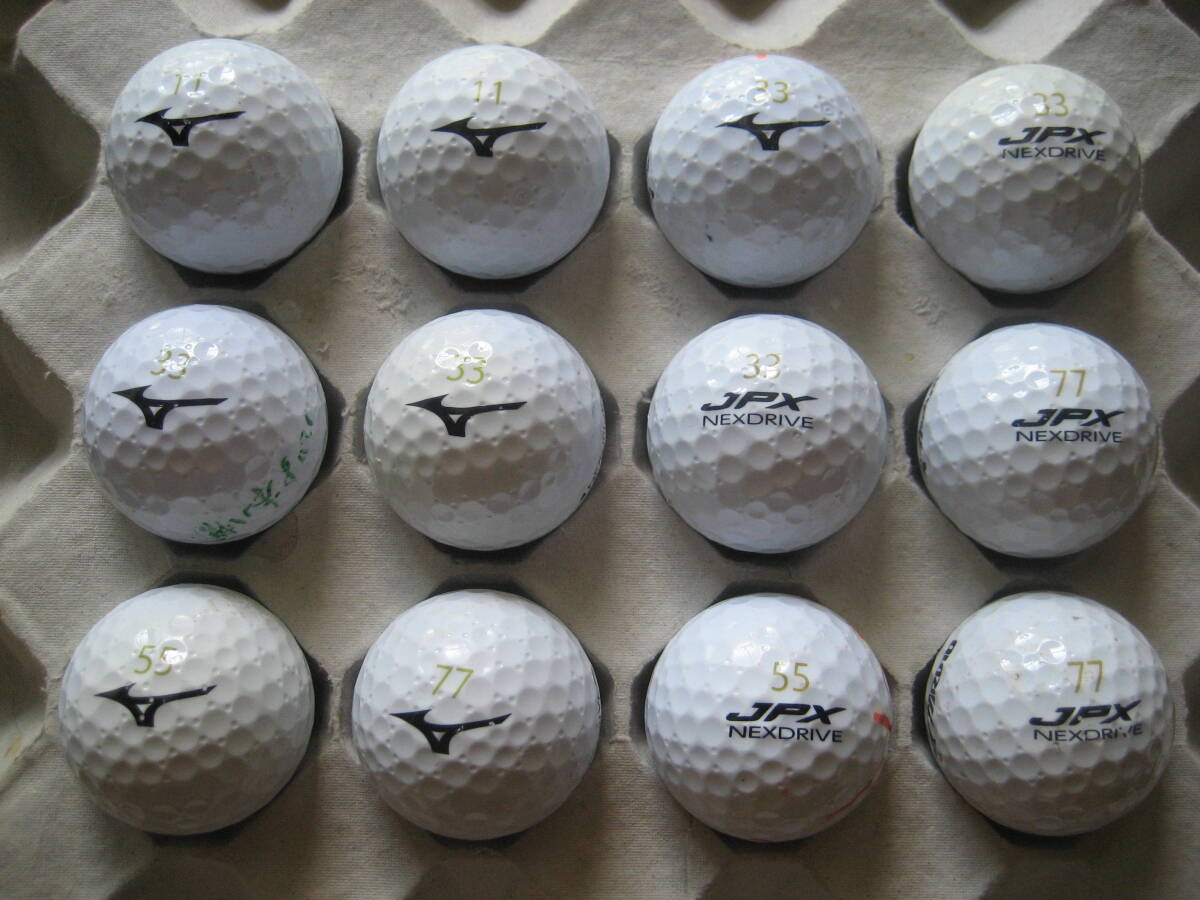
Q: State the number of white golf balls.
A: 12